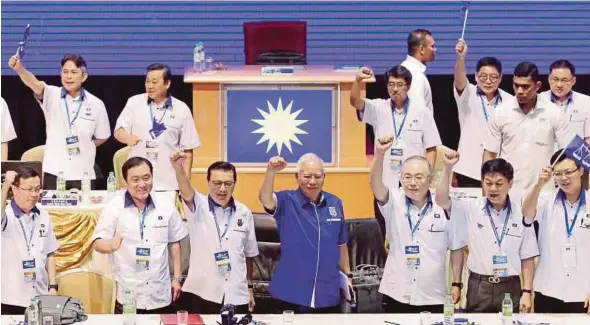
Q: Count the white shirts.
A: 14